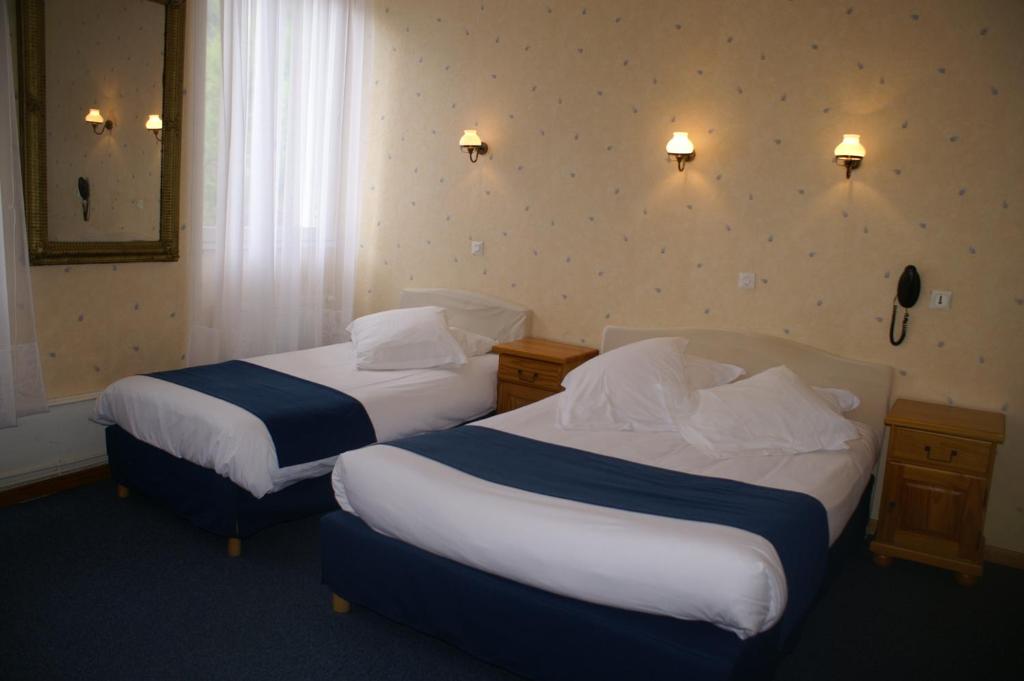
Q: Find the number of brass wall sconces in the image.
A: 3